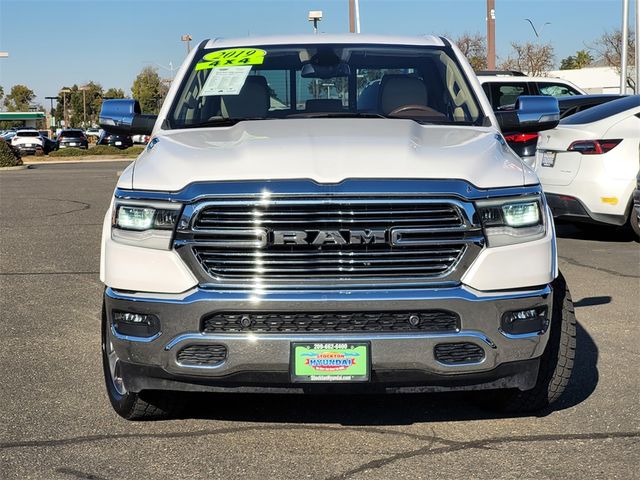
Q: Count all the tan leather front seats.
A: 2